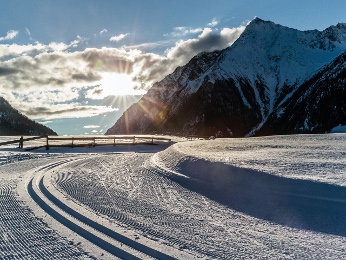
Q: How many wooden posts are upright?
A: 7